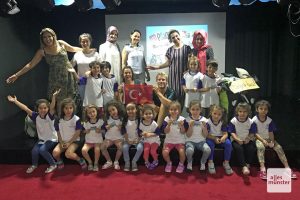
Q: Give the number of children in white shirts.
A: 15